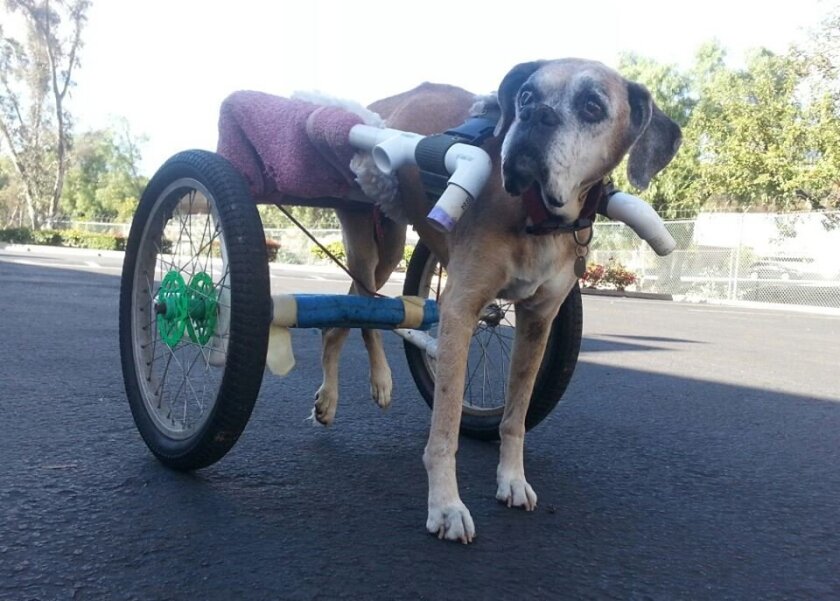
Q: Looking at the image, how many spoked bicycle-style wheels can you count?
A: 2